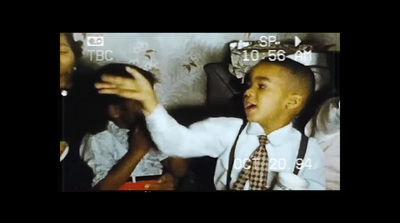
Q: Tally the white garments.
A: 2